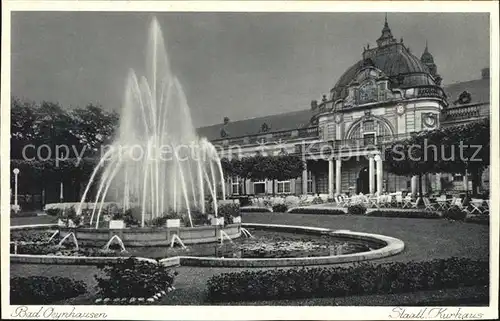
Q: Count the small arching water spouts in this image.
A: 6